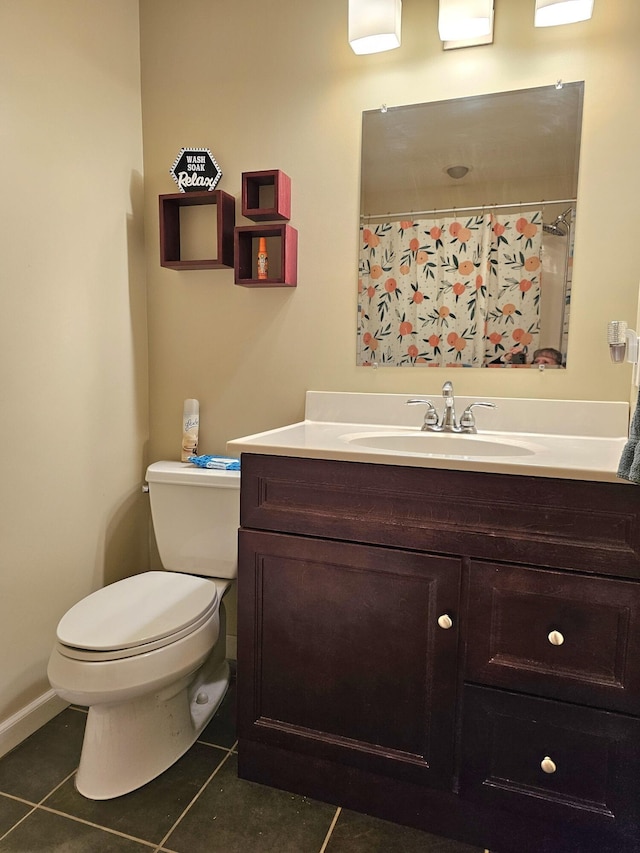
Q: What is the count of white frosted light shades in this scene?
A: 3